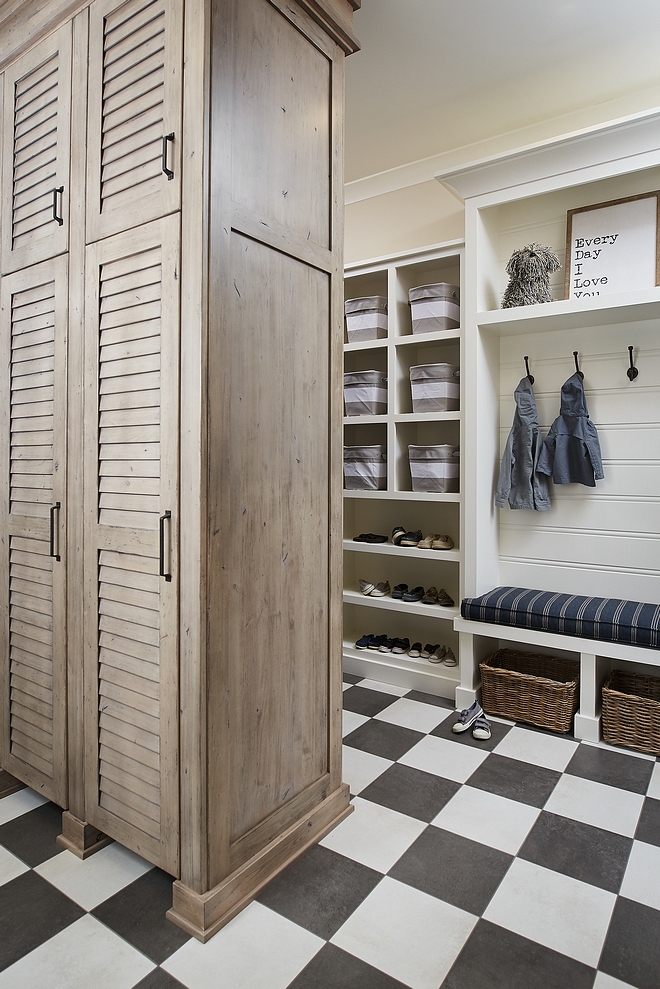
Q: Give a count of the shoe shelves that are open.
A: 3